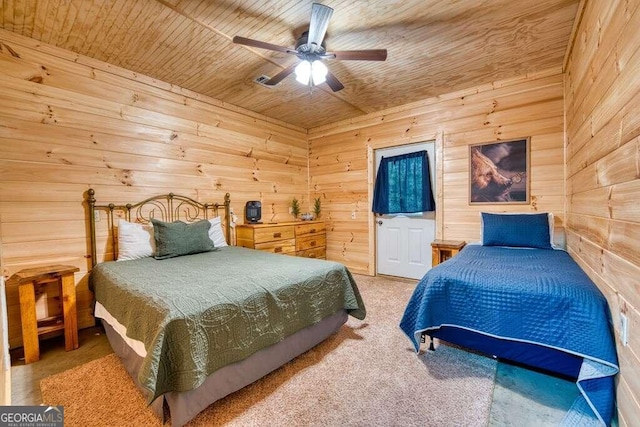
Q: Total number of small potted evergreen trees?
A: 2